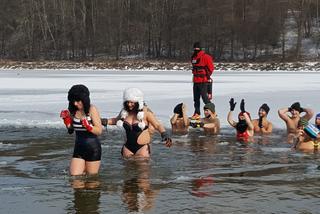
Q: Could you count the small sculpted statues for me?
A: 0